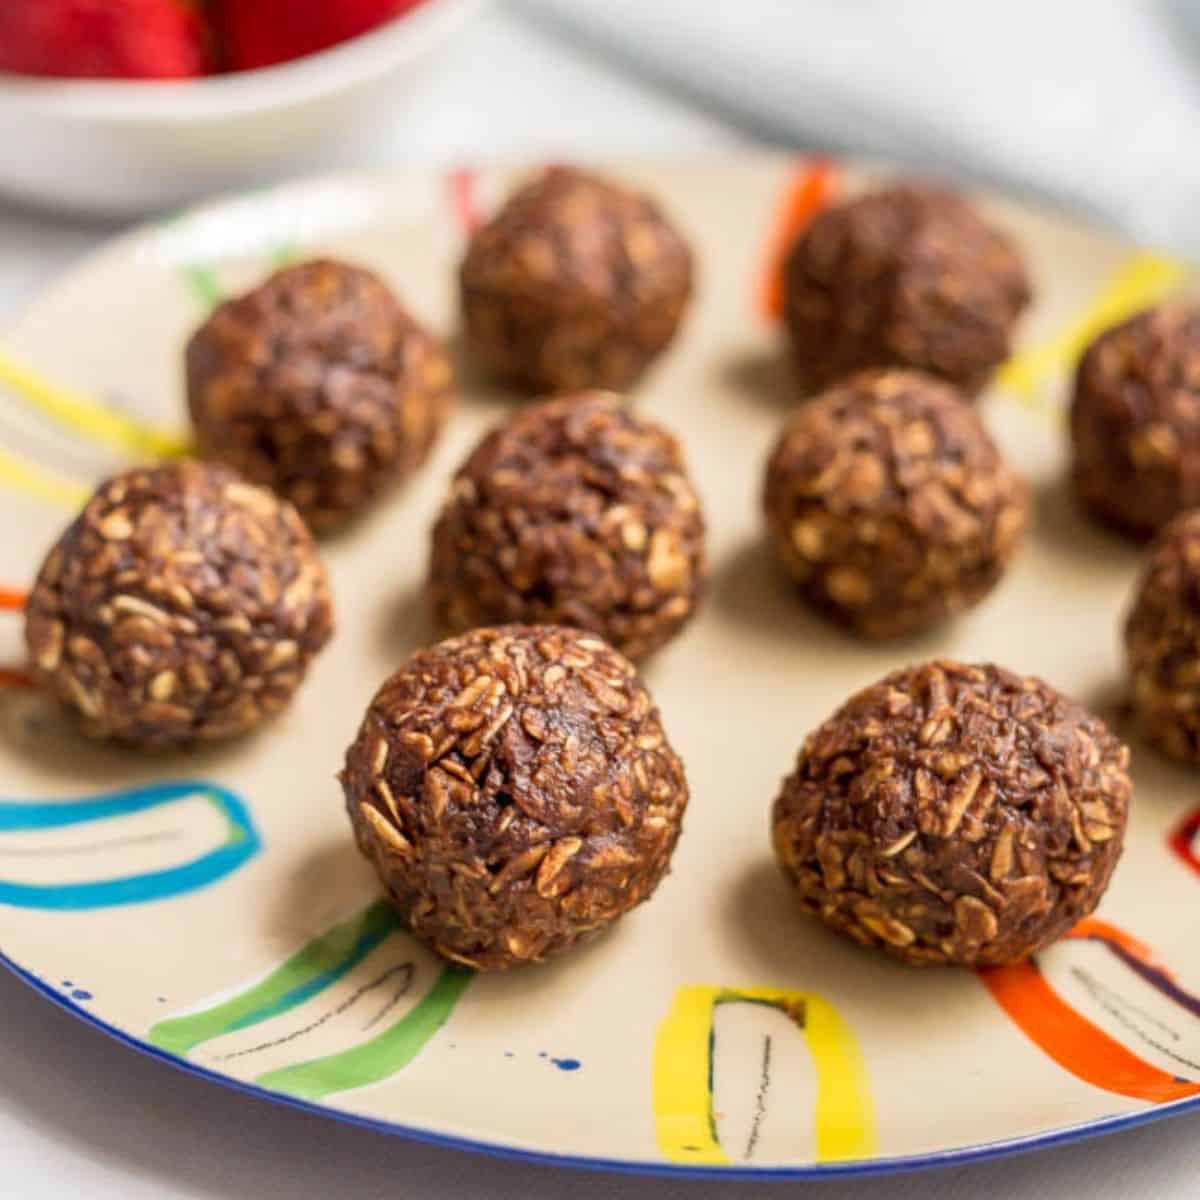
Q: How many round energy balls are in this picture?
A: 10